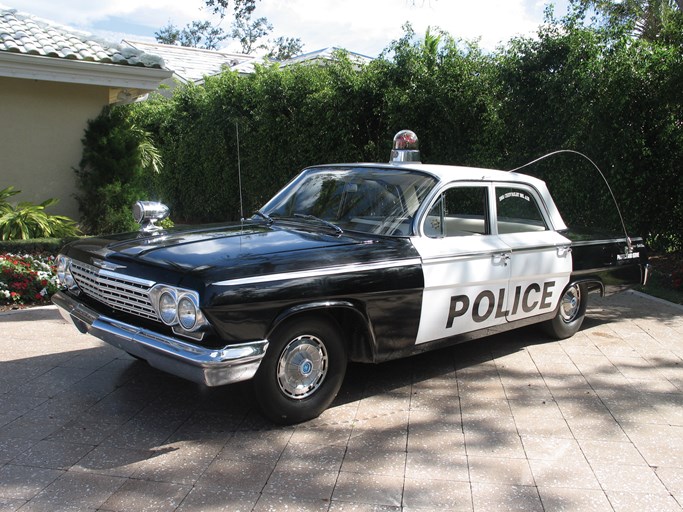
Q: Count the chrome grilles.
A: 1